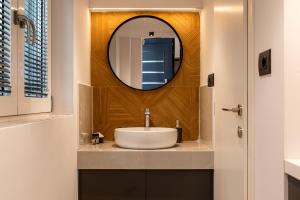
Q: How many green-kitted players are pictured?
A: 0